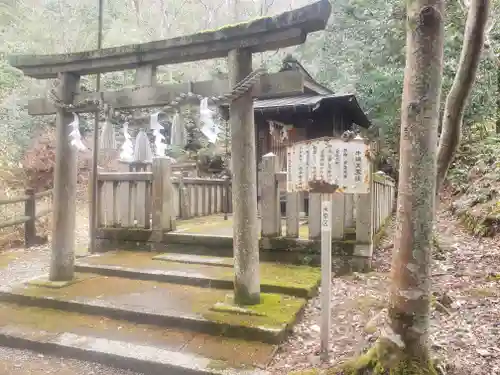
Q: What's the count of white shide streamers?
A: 4